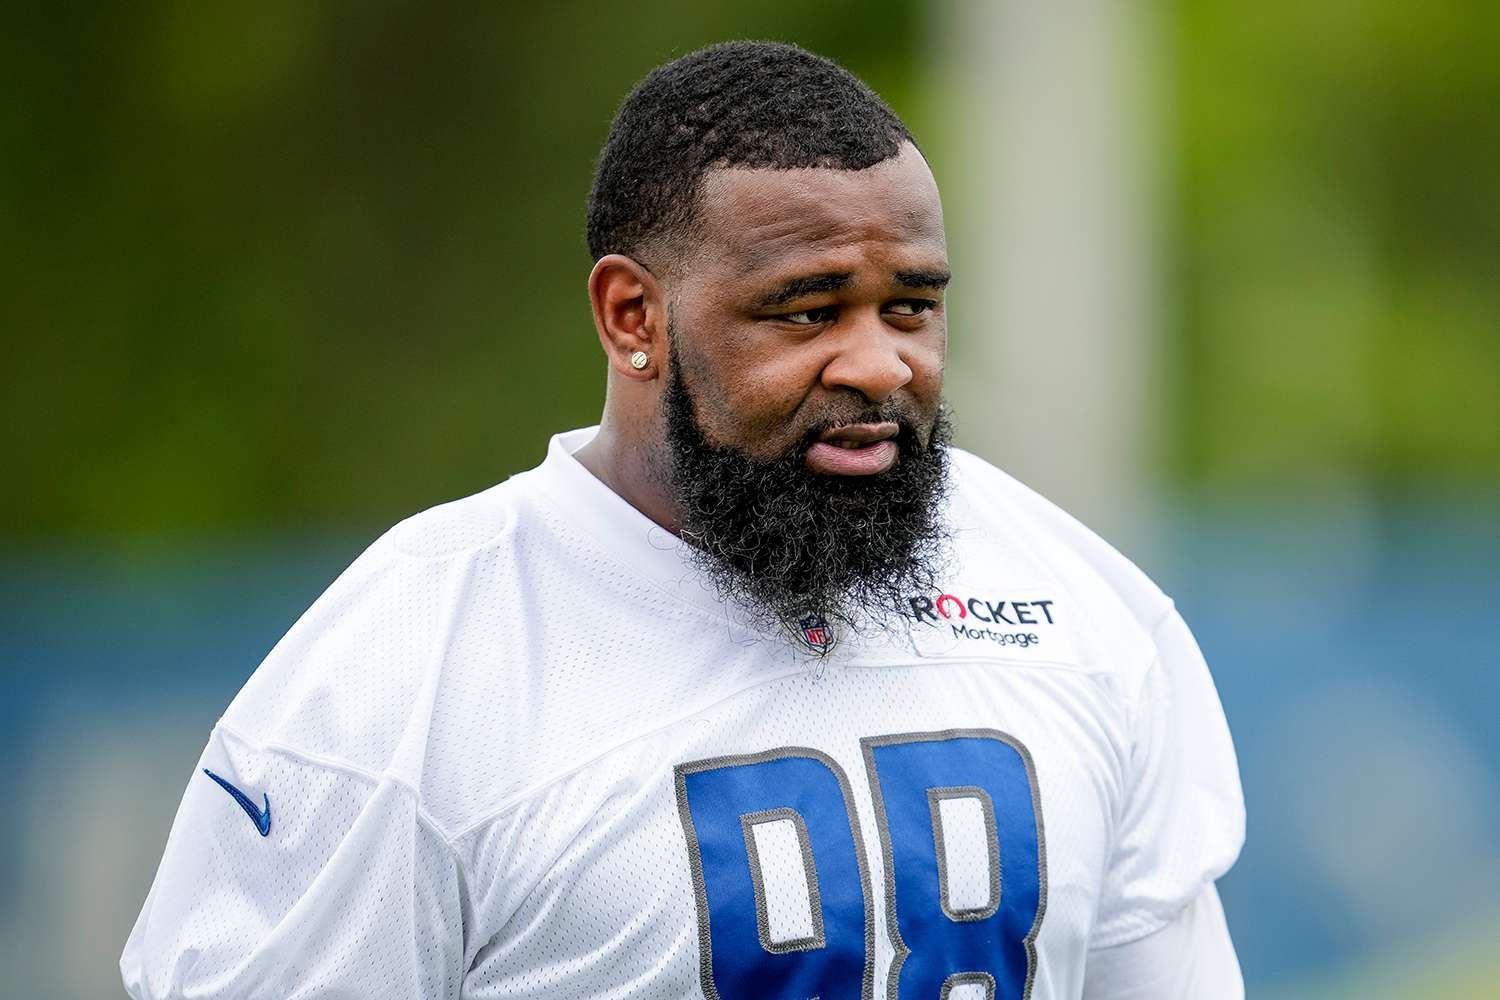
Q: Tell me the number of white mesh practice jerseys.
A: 1